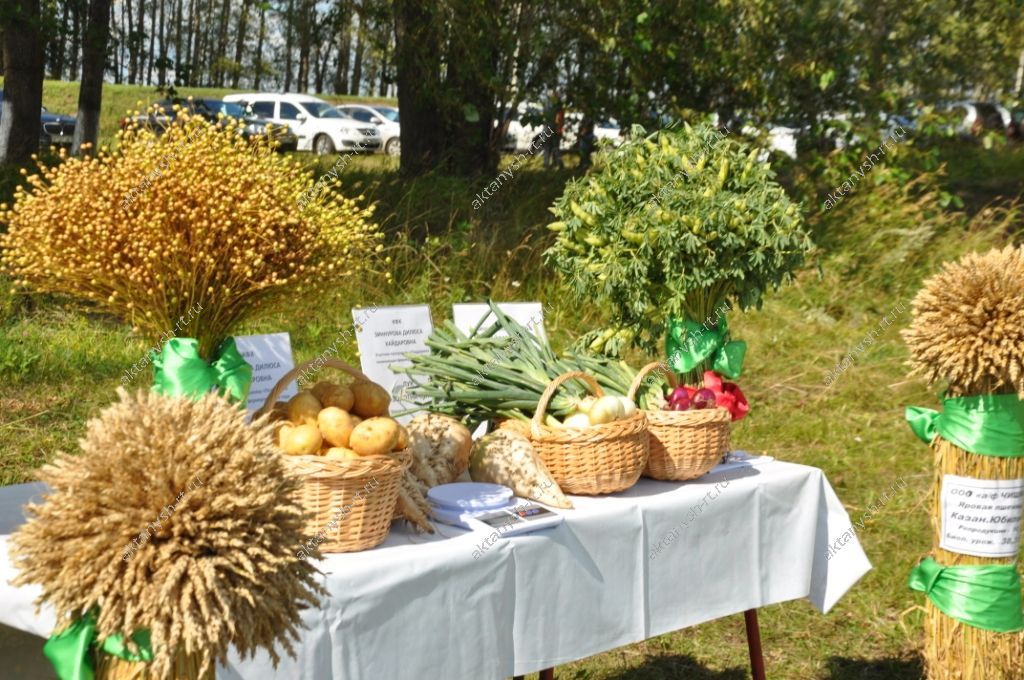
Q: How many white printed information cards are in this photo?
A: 4